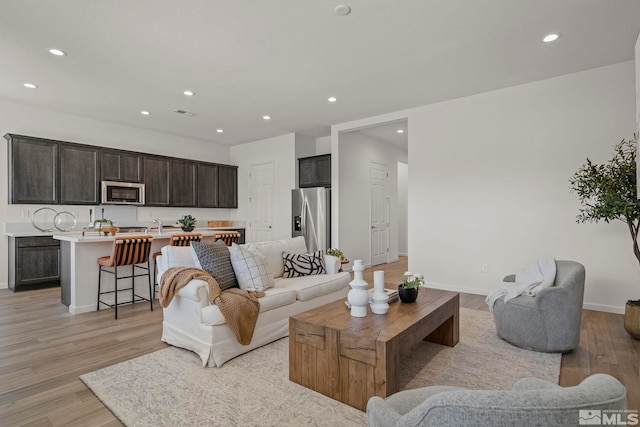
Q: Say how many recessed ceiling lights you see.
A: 9